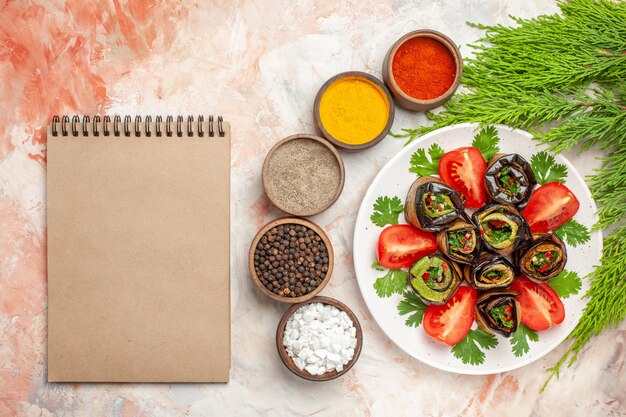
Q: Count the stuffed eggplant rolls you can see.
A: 8